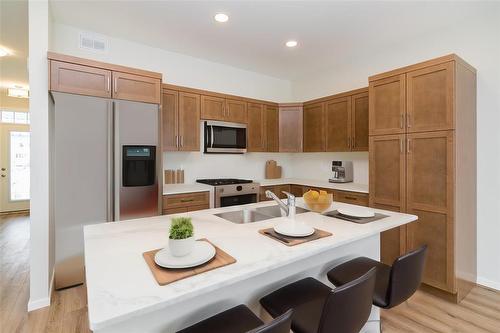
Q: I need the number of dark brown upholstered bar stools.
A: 3